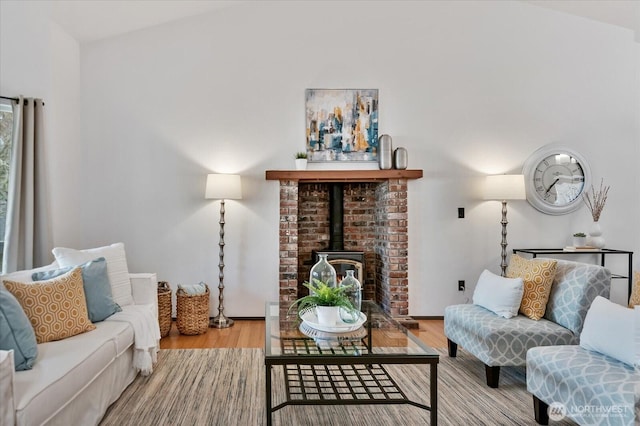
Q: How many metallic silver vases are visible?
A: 2